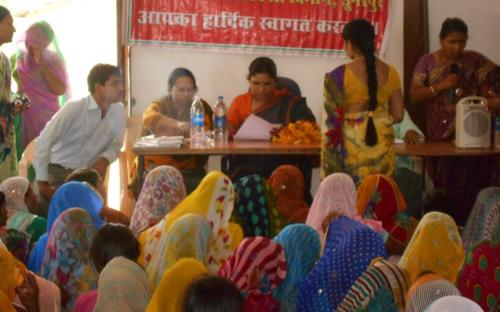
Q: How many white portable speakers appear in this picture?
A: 1